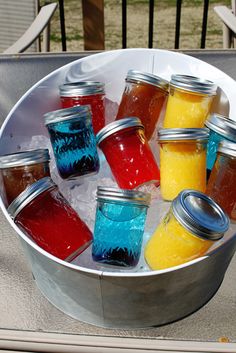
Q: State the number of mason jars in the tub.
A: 12